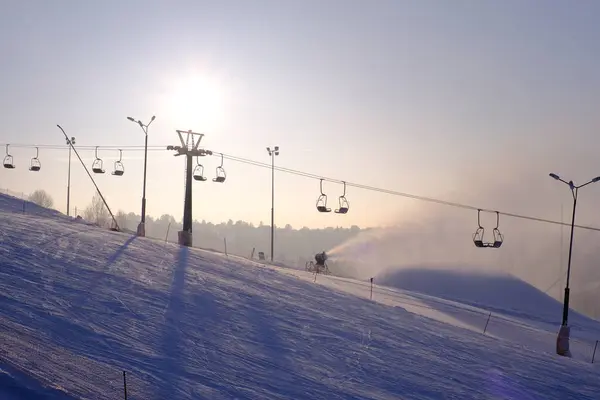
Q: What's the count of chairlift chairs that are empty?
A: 10